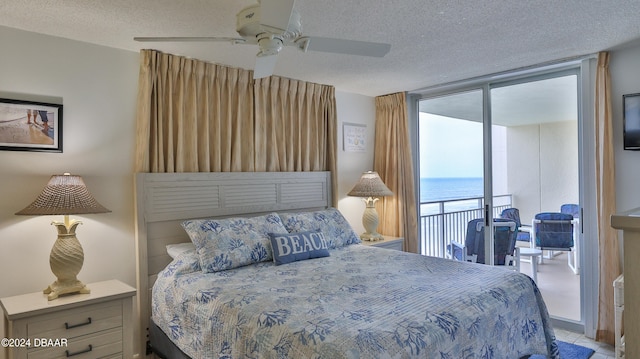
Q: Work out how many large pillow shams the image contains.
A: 2